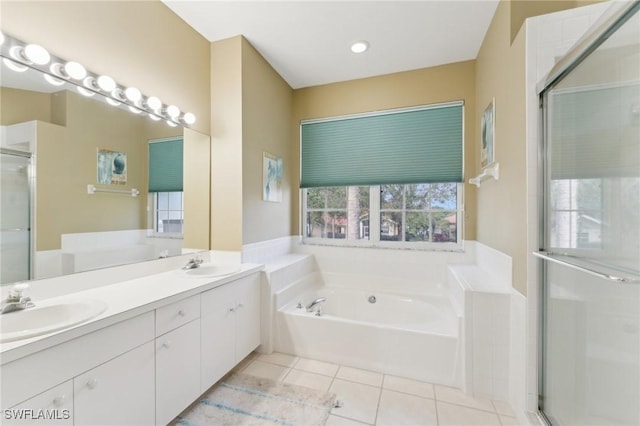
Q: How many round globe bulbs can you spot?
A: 8